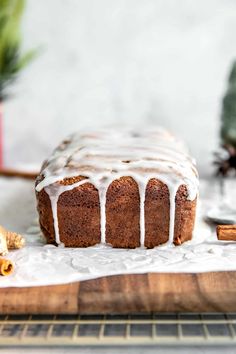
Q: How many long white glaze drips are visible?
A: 4